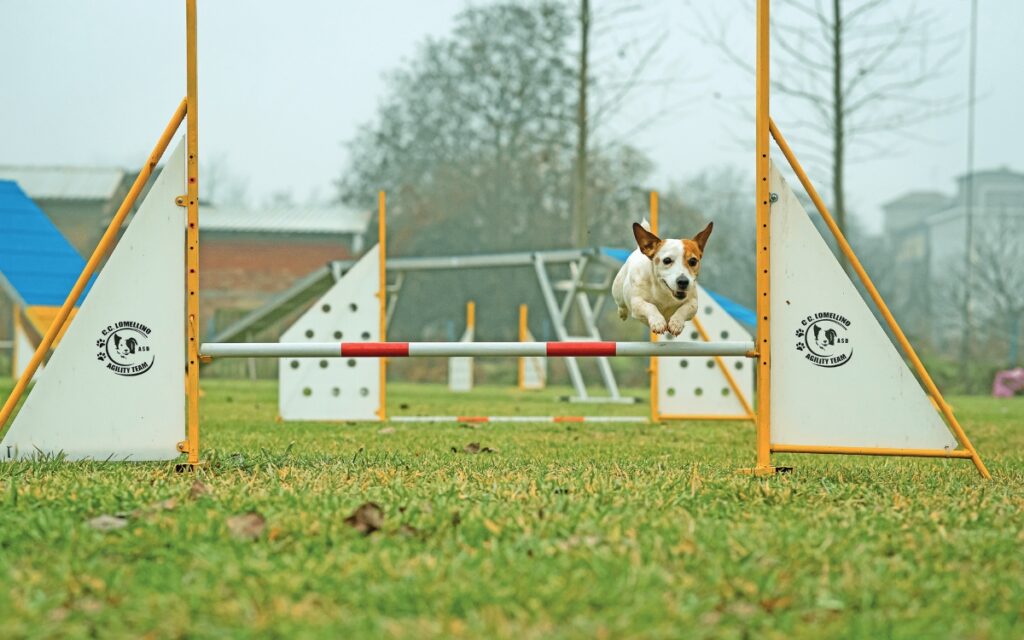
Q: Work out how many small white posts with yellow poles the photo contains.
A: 2